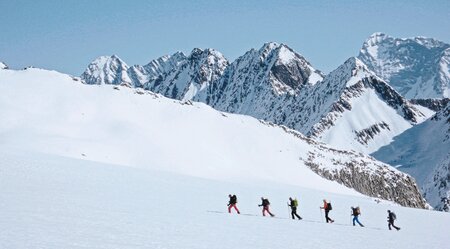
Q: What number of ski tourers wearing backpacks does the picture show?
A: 6